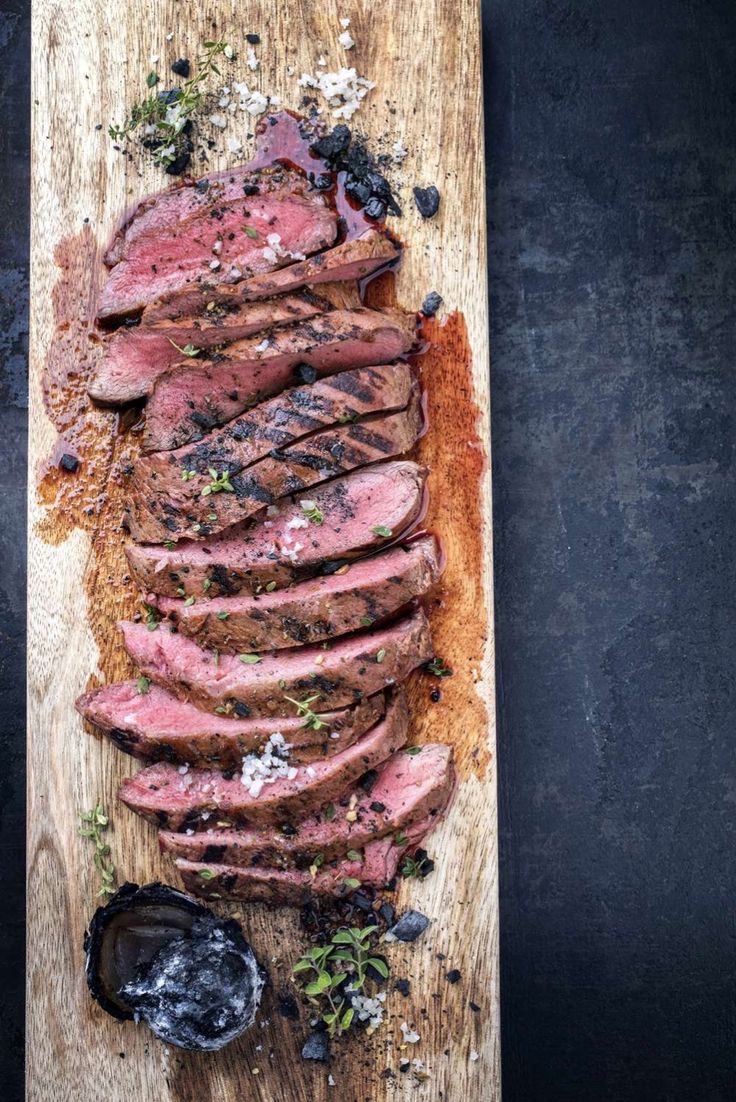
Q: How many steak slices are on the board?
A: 14